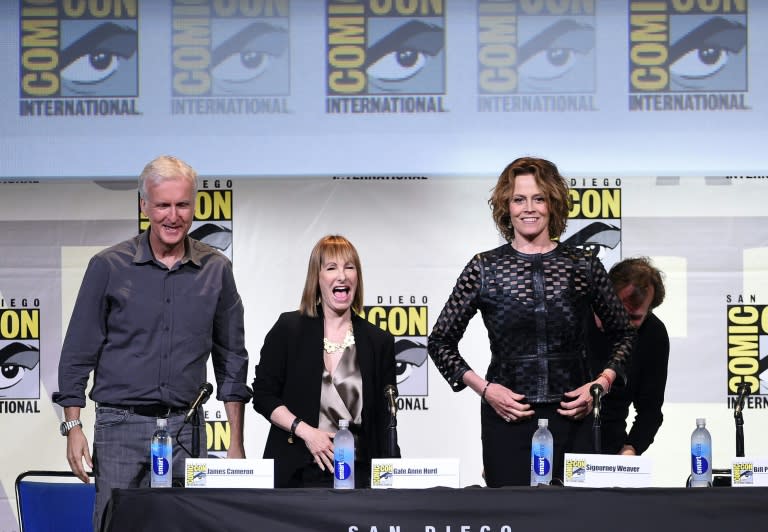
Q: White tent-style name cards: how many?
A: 4